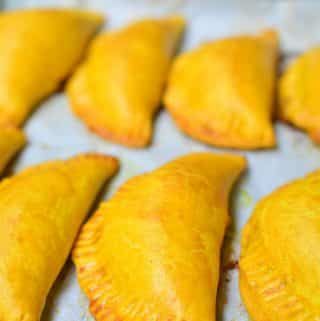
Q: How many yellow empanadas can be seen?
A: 8